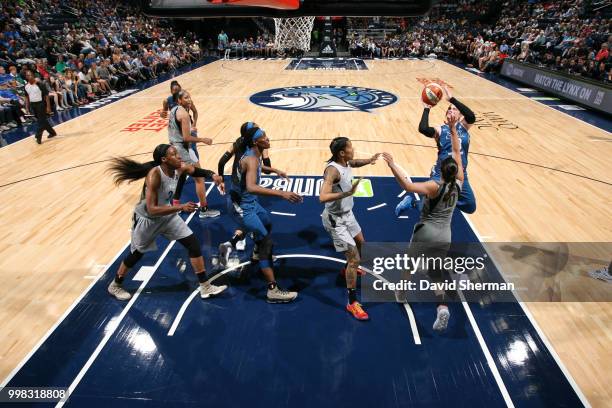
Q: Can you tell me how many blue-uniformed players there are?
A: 4